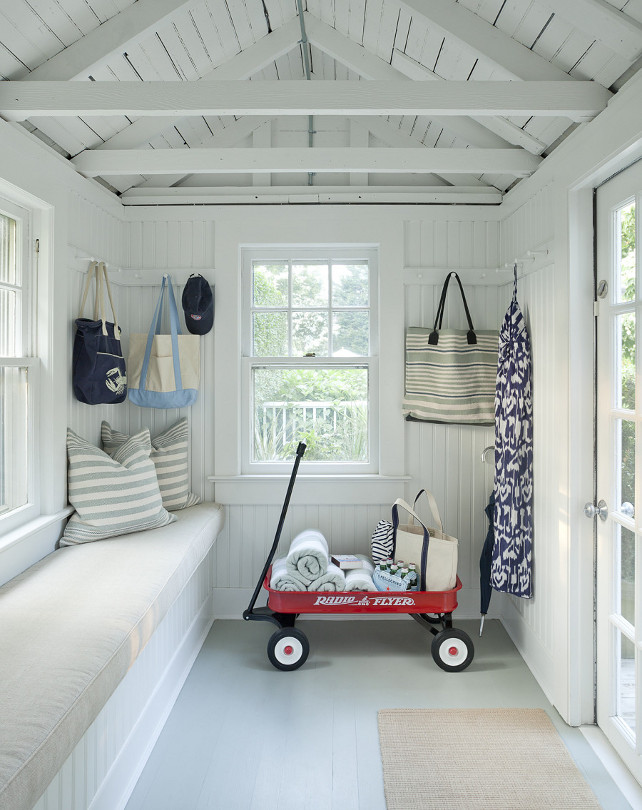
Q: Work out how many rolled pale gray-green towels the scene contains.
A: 4